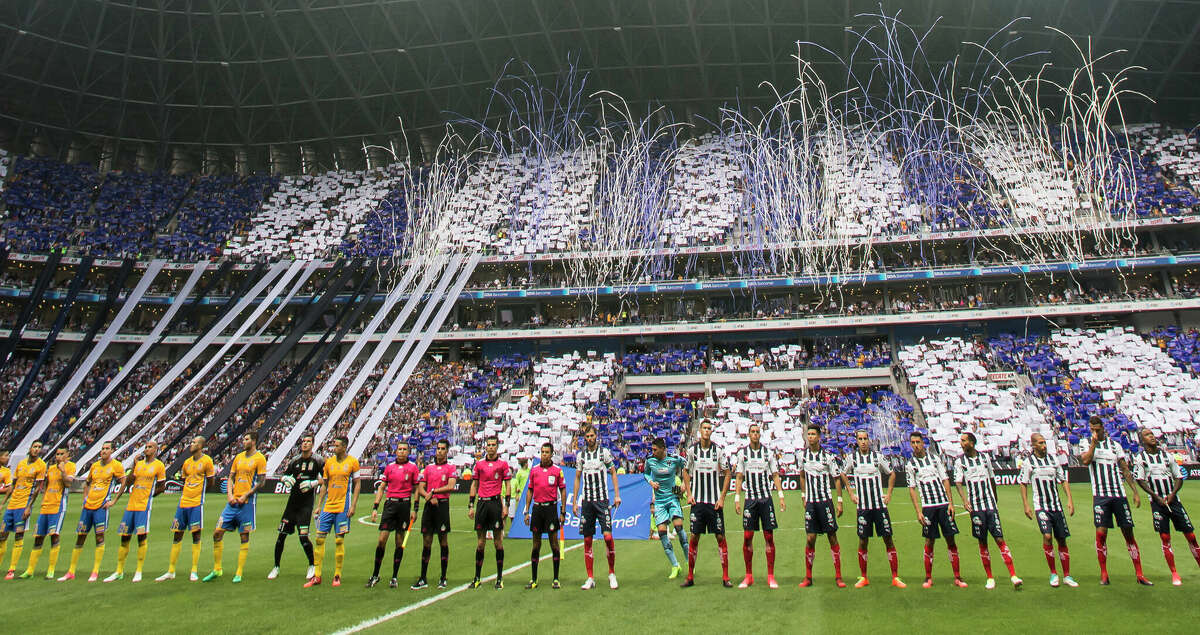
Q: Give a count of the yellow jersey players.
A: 8